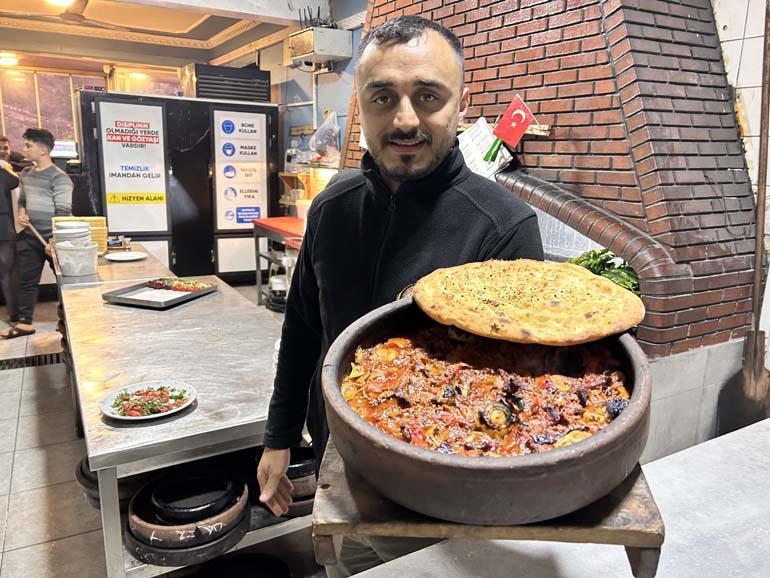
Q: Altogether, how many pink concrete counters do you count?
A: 0